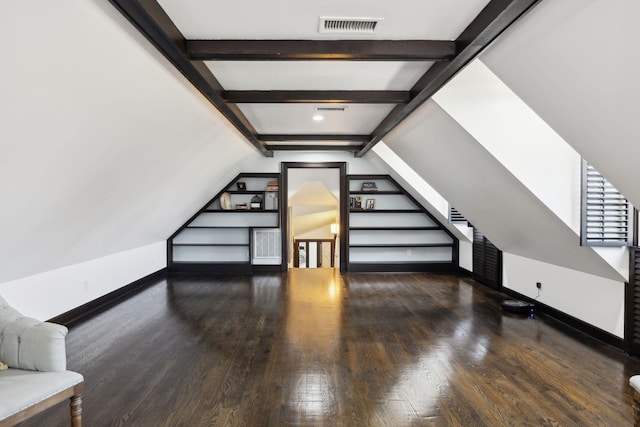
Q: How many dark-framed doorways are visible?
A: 1